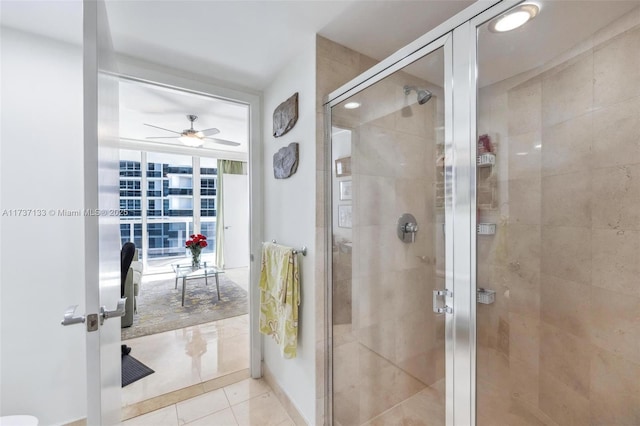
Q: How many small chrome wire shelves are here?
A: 3